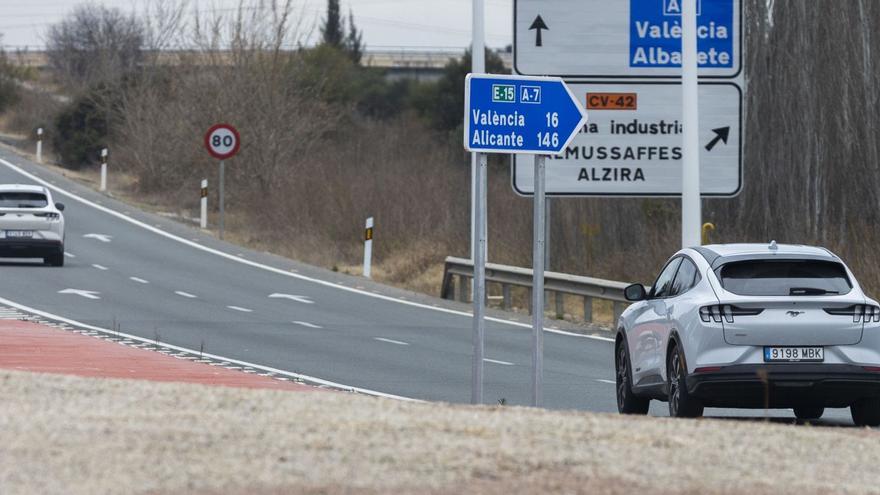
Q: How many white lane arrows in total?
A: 3